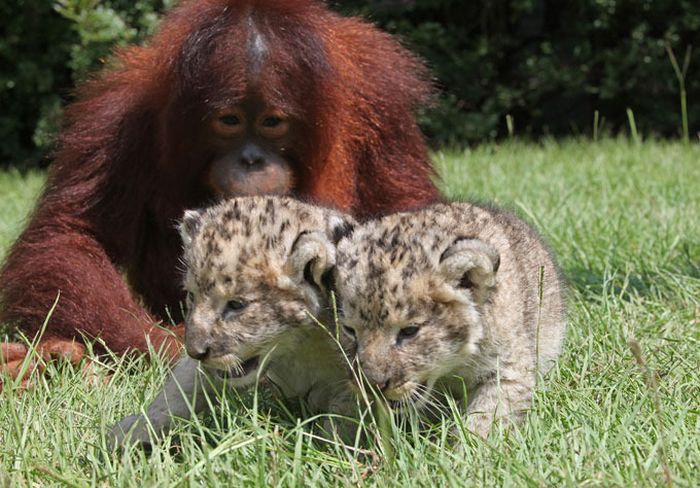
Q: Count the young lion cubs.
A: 2